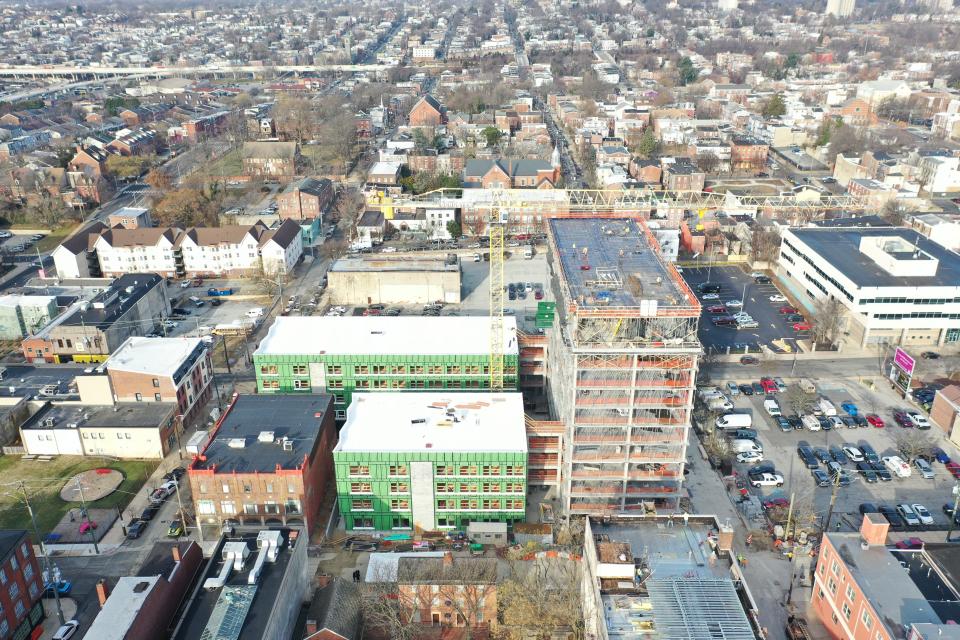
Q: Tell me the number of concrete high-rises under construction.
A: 1